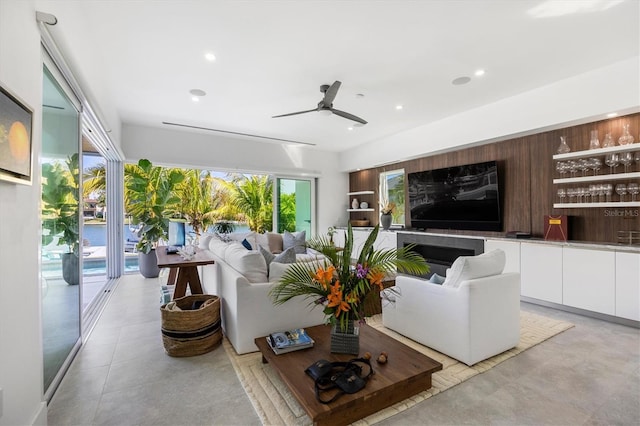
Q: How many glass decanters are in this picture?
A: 4